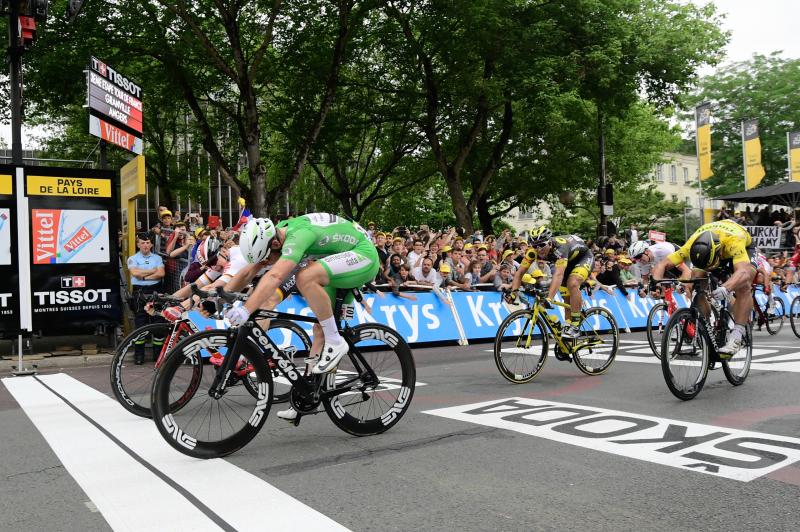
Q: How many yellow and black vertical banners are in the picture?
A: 3